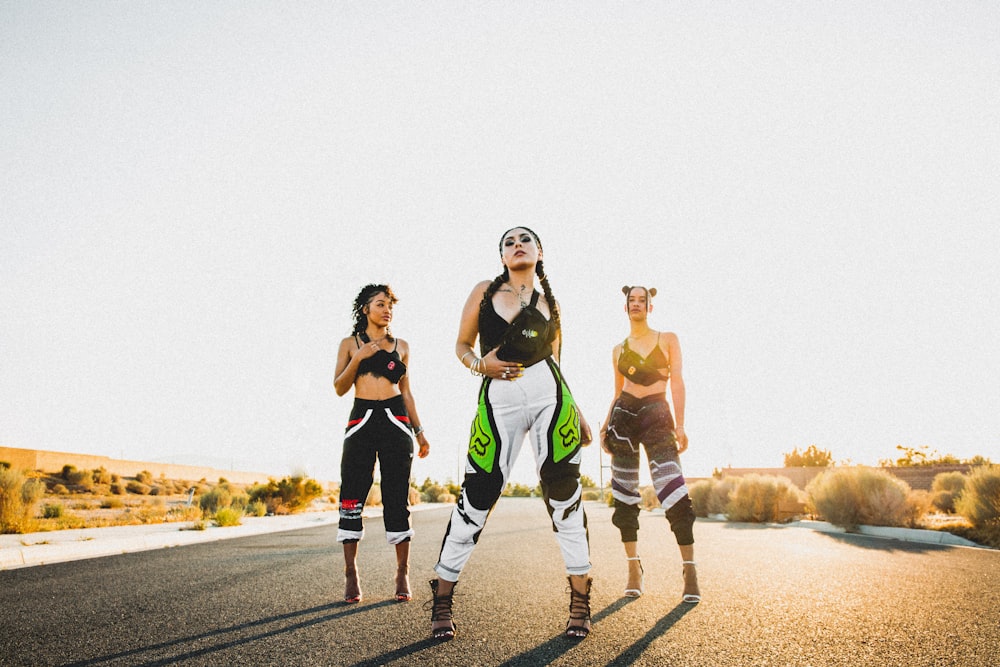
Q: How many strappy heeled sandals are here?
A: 6